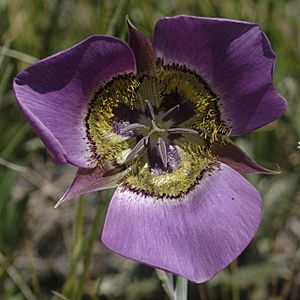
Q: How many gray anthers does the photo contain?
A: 6